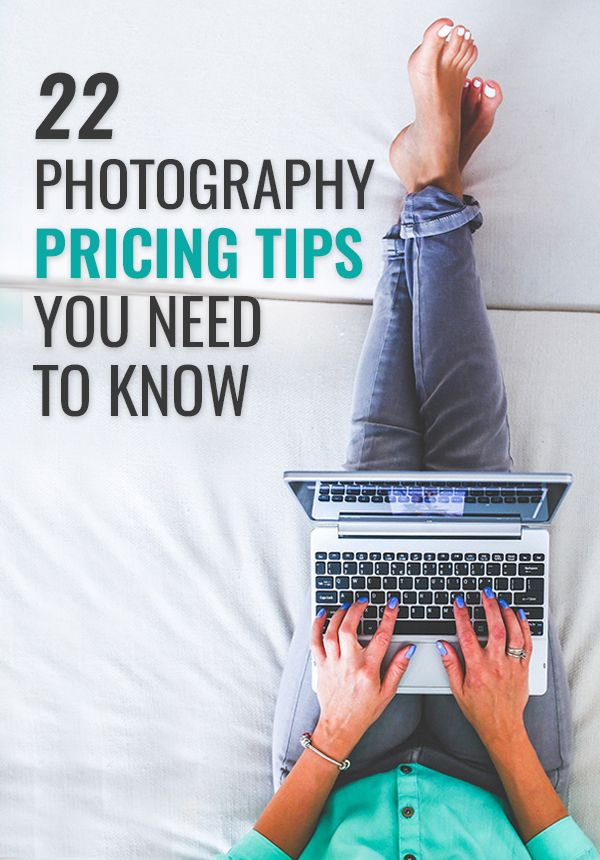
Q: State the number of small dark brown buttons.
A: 3